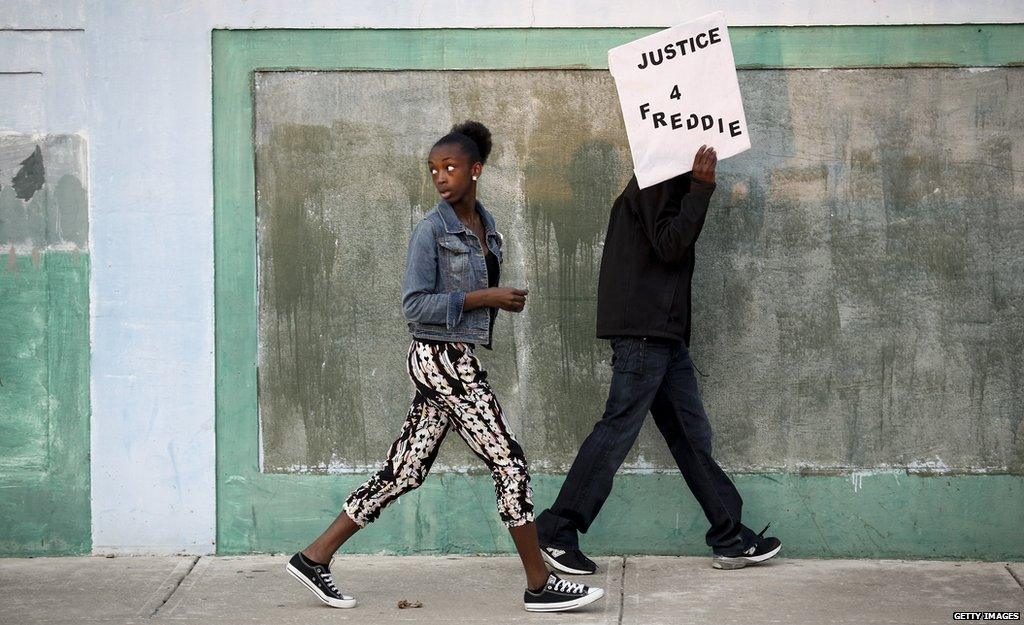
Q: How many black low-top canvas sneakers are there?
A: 2